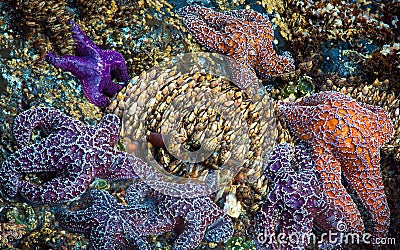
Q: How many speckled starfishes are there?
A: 6